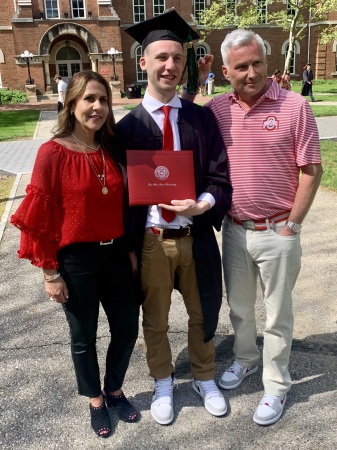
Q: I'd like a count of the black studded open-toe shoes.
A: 2